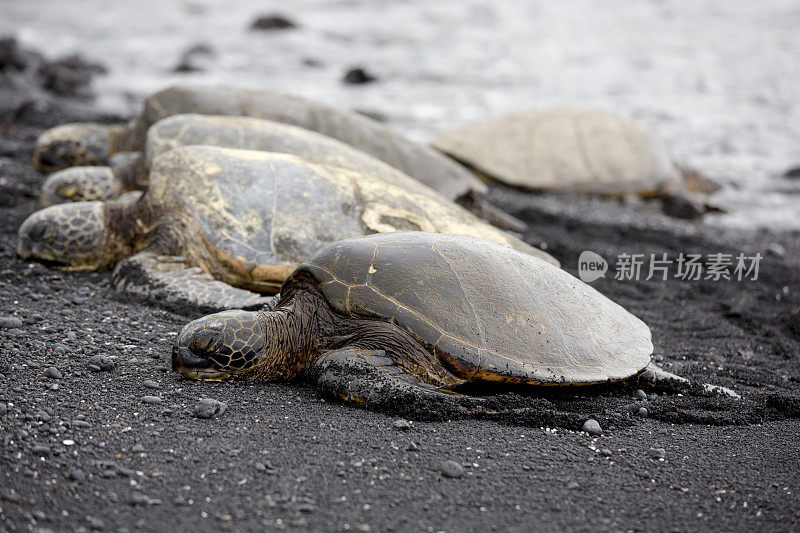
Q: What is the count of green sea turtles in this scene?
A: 5